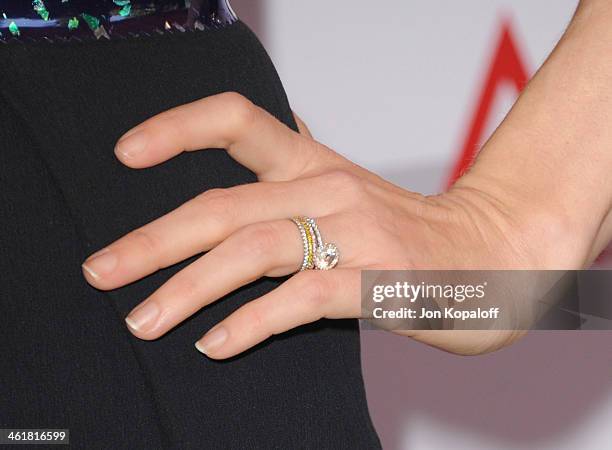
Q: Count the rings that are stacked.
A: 4